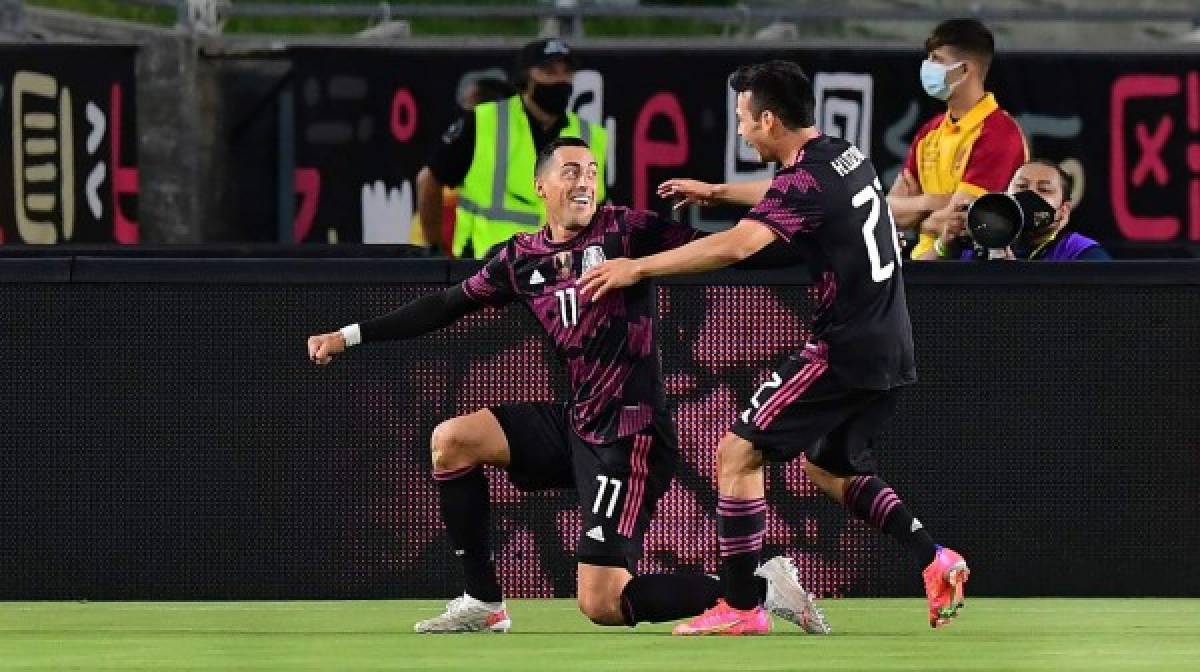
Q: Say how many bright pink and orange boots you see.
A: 2